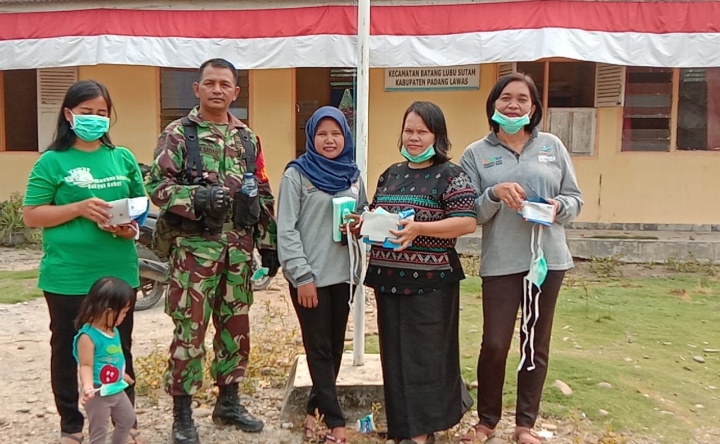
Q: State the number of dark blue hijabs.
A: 1